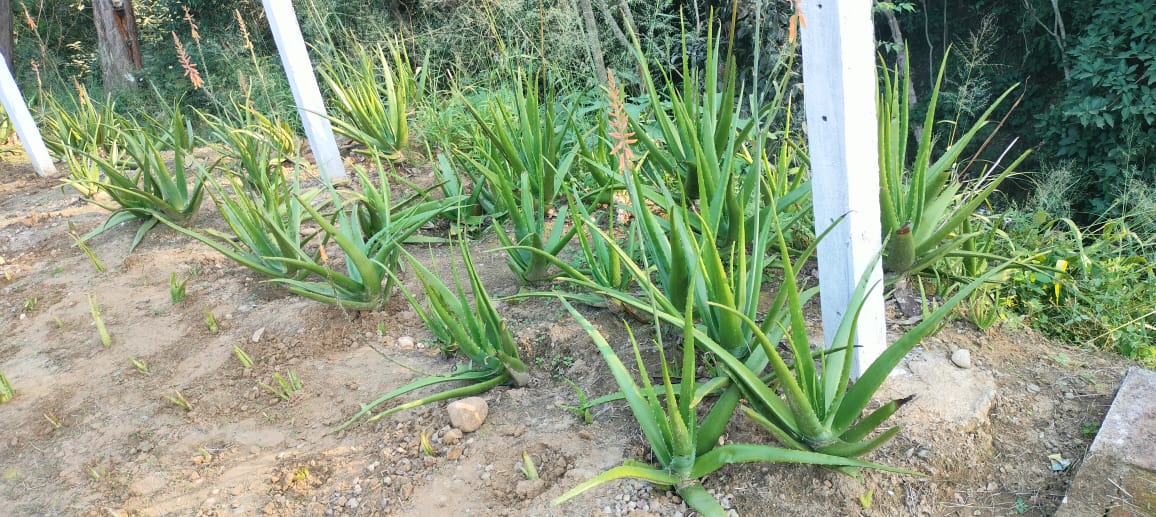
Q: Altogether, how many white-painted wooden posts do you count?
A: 3